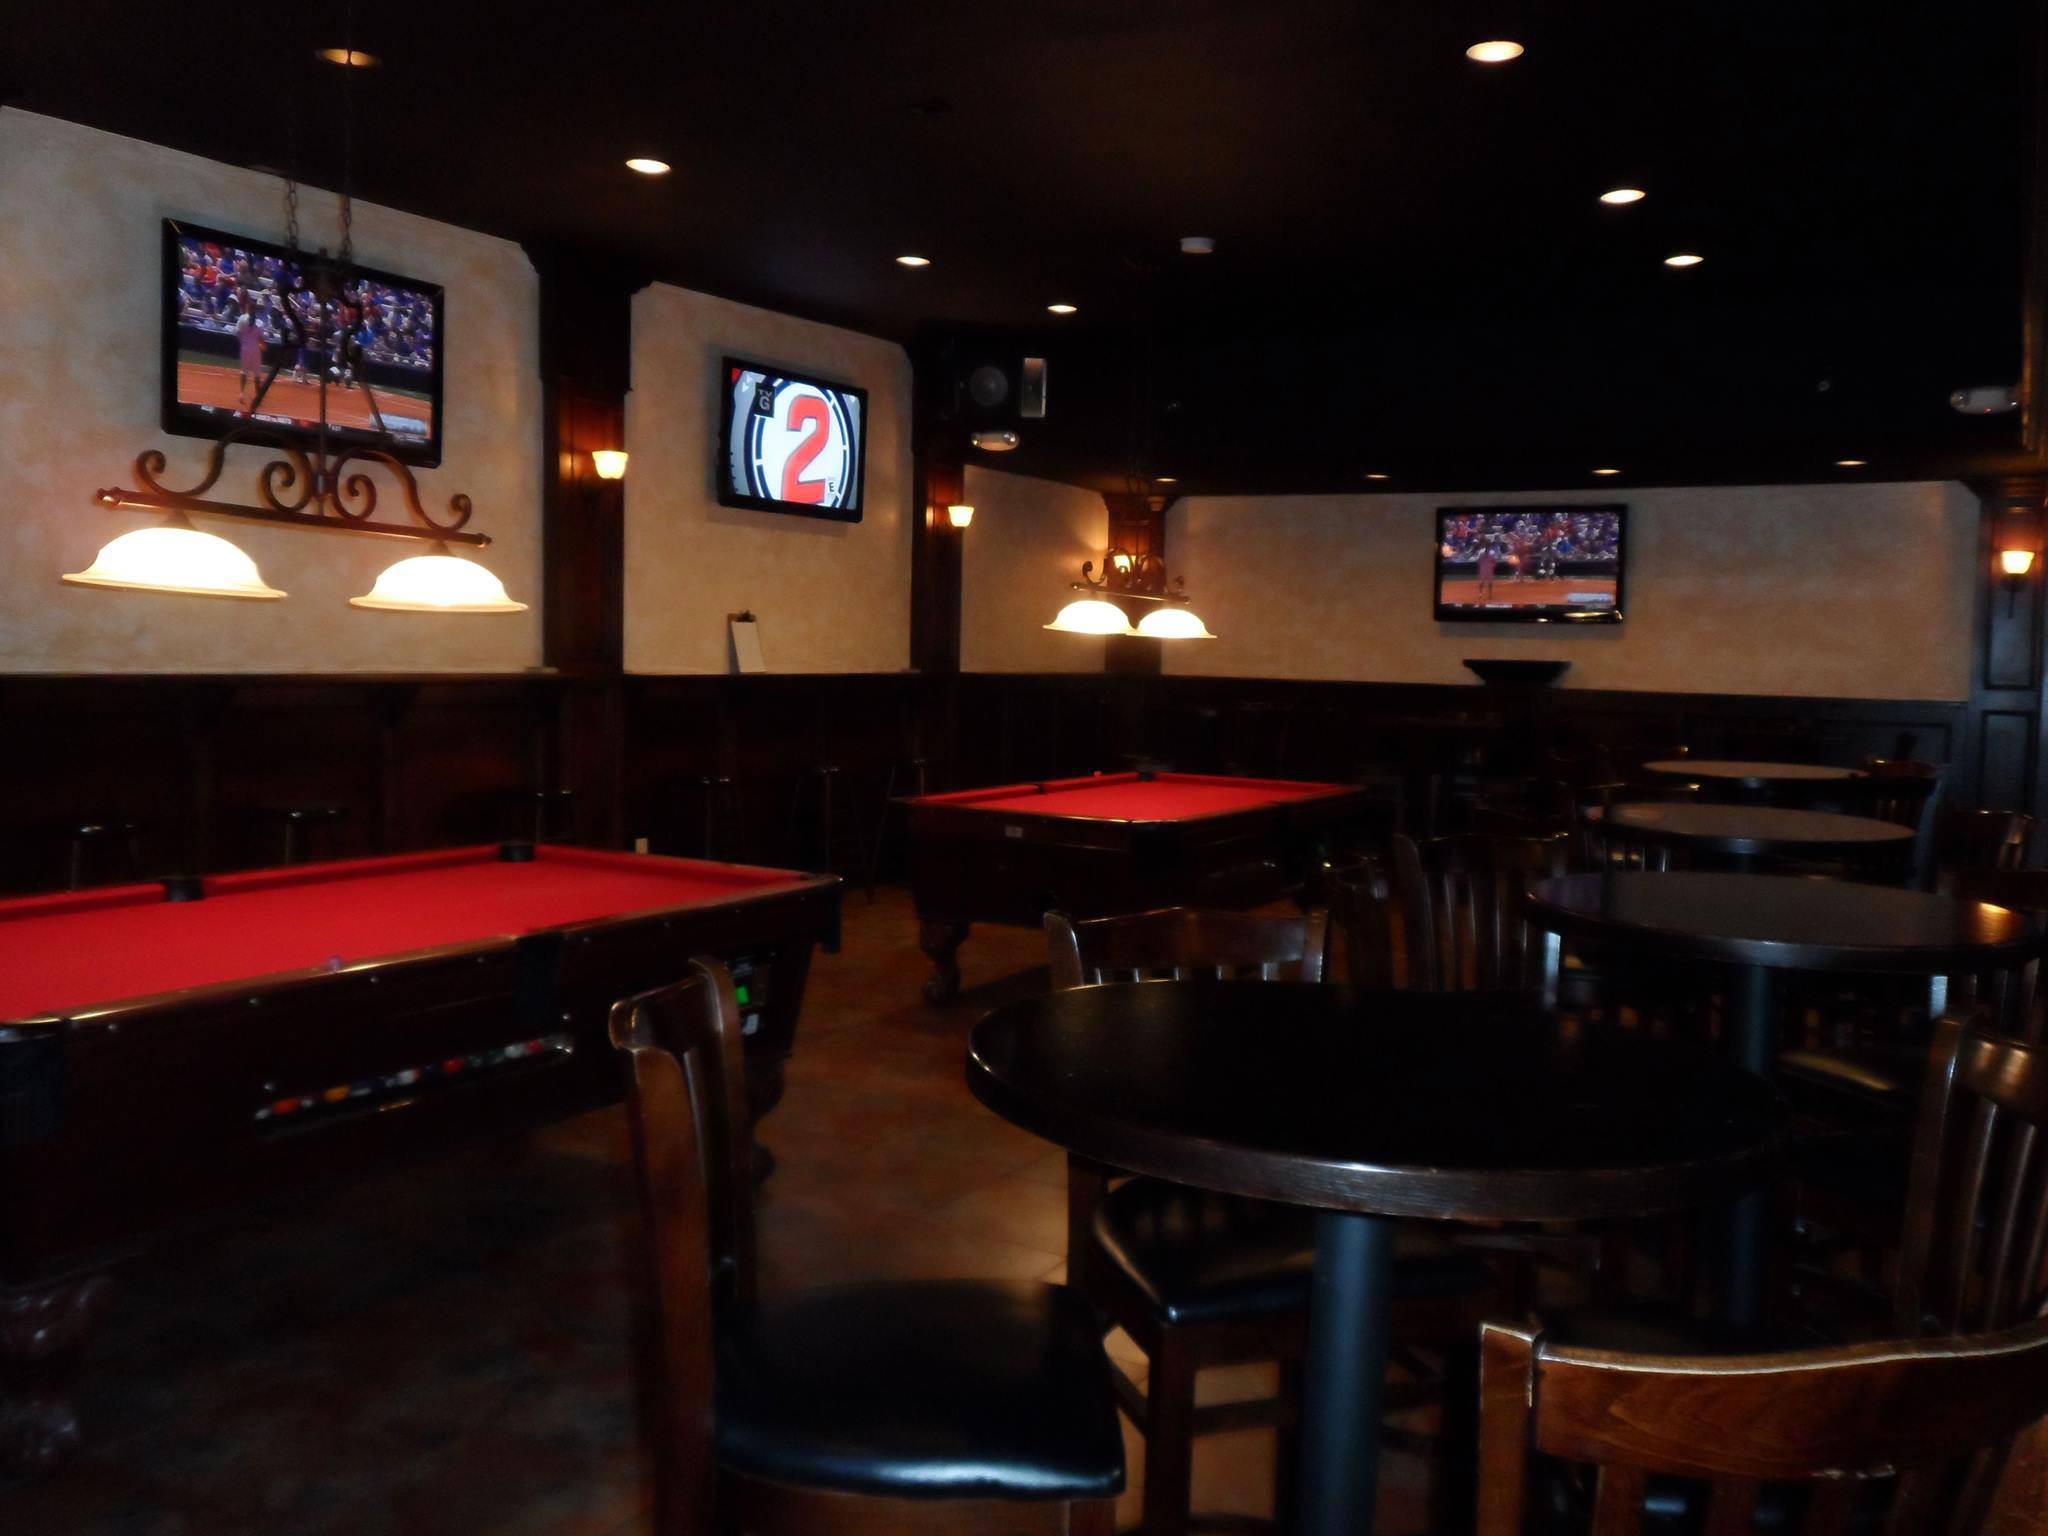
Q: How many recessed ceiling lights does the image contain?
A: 11